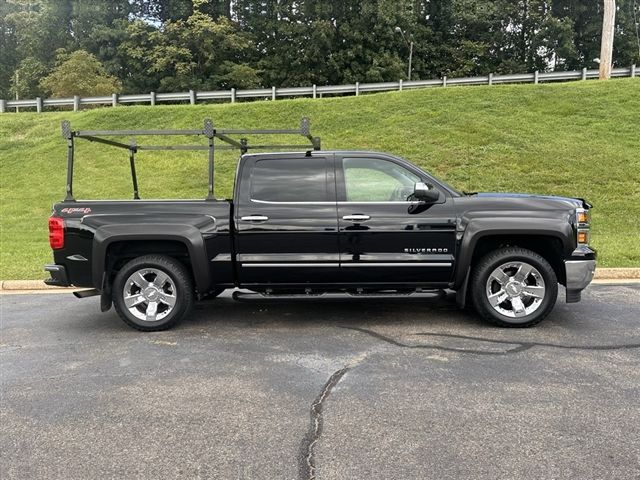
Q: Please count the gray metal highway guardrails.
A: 1